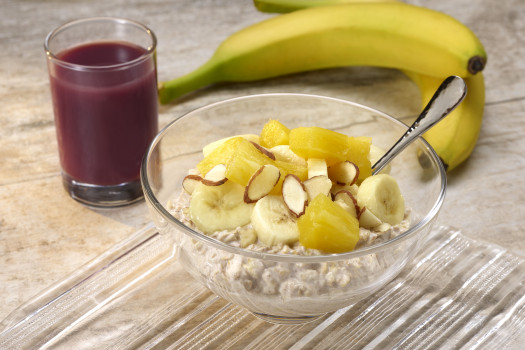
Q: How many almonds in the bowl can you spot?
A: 9